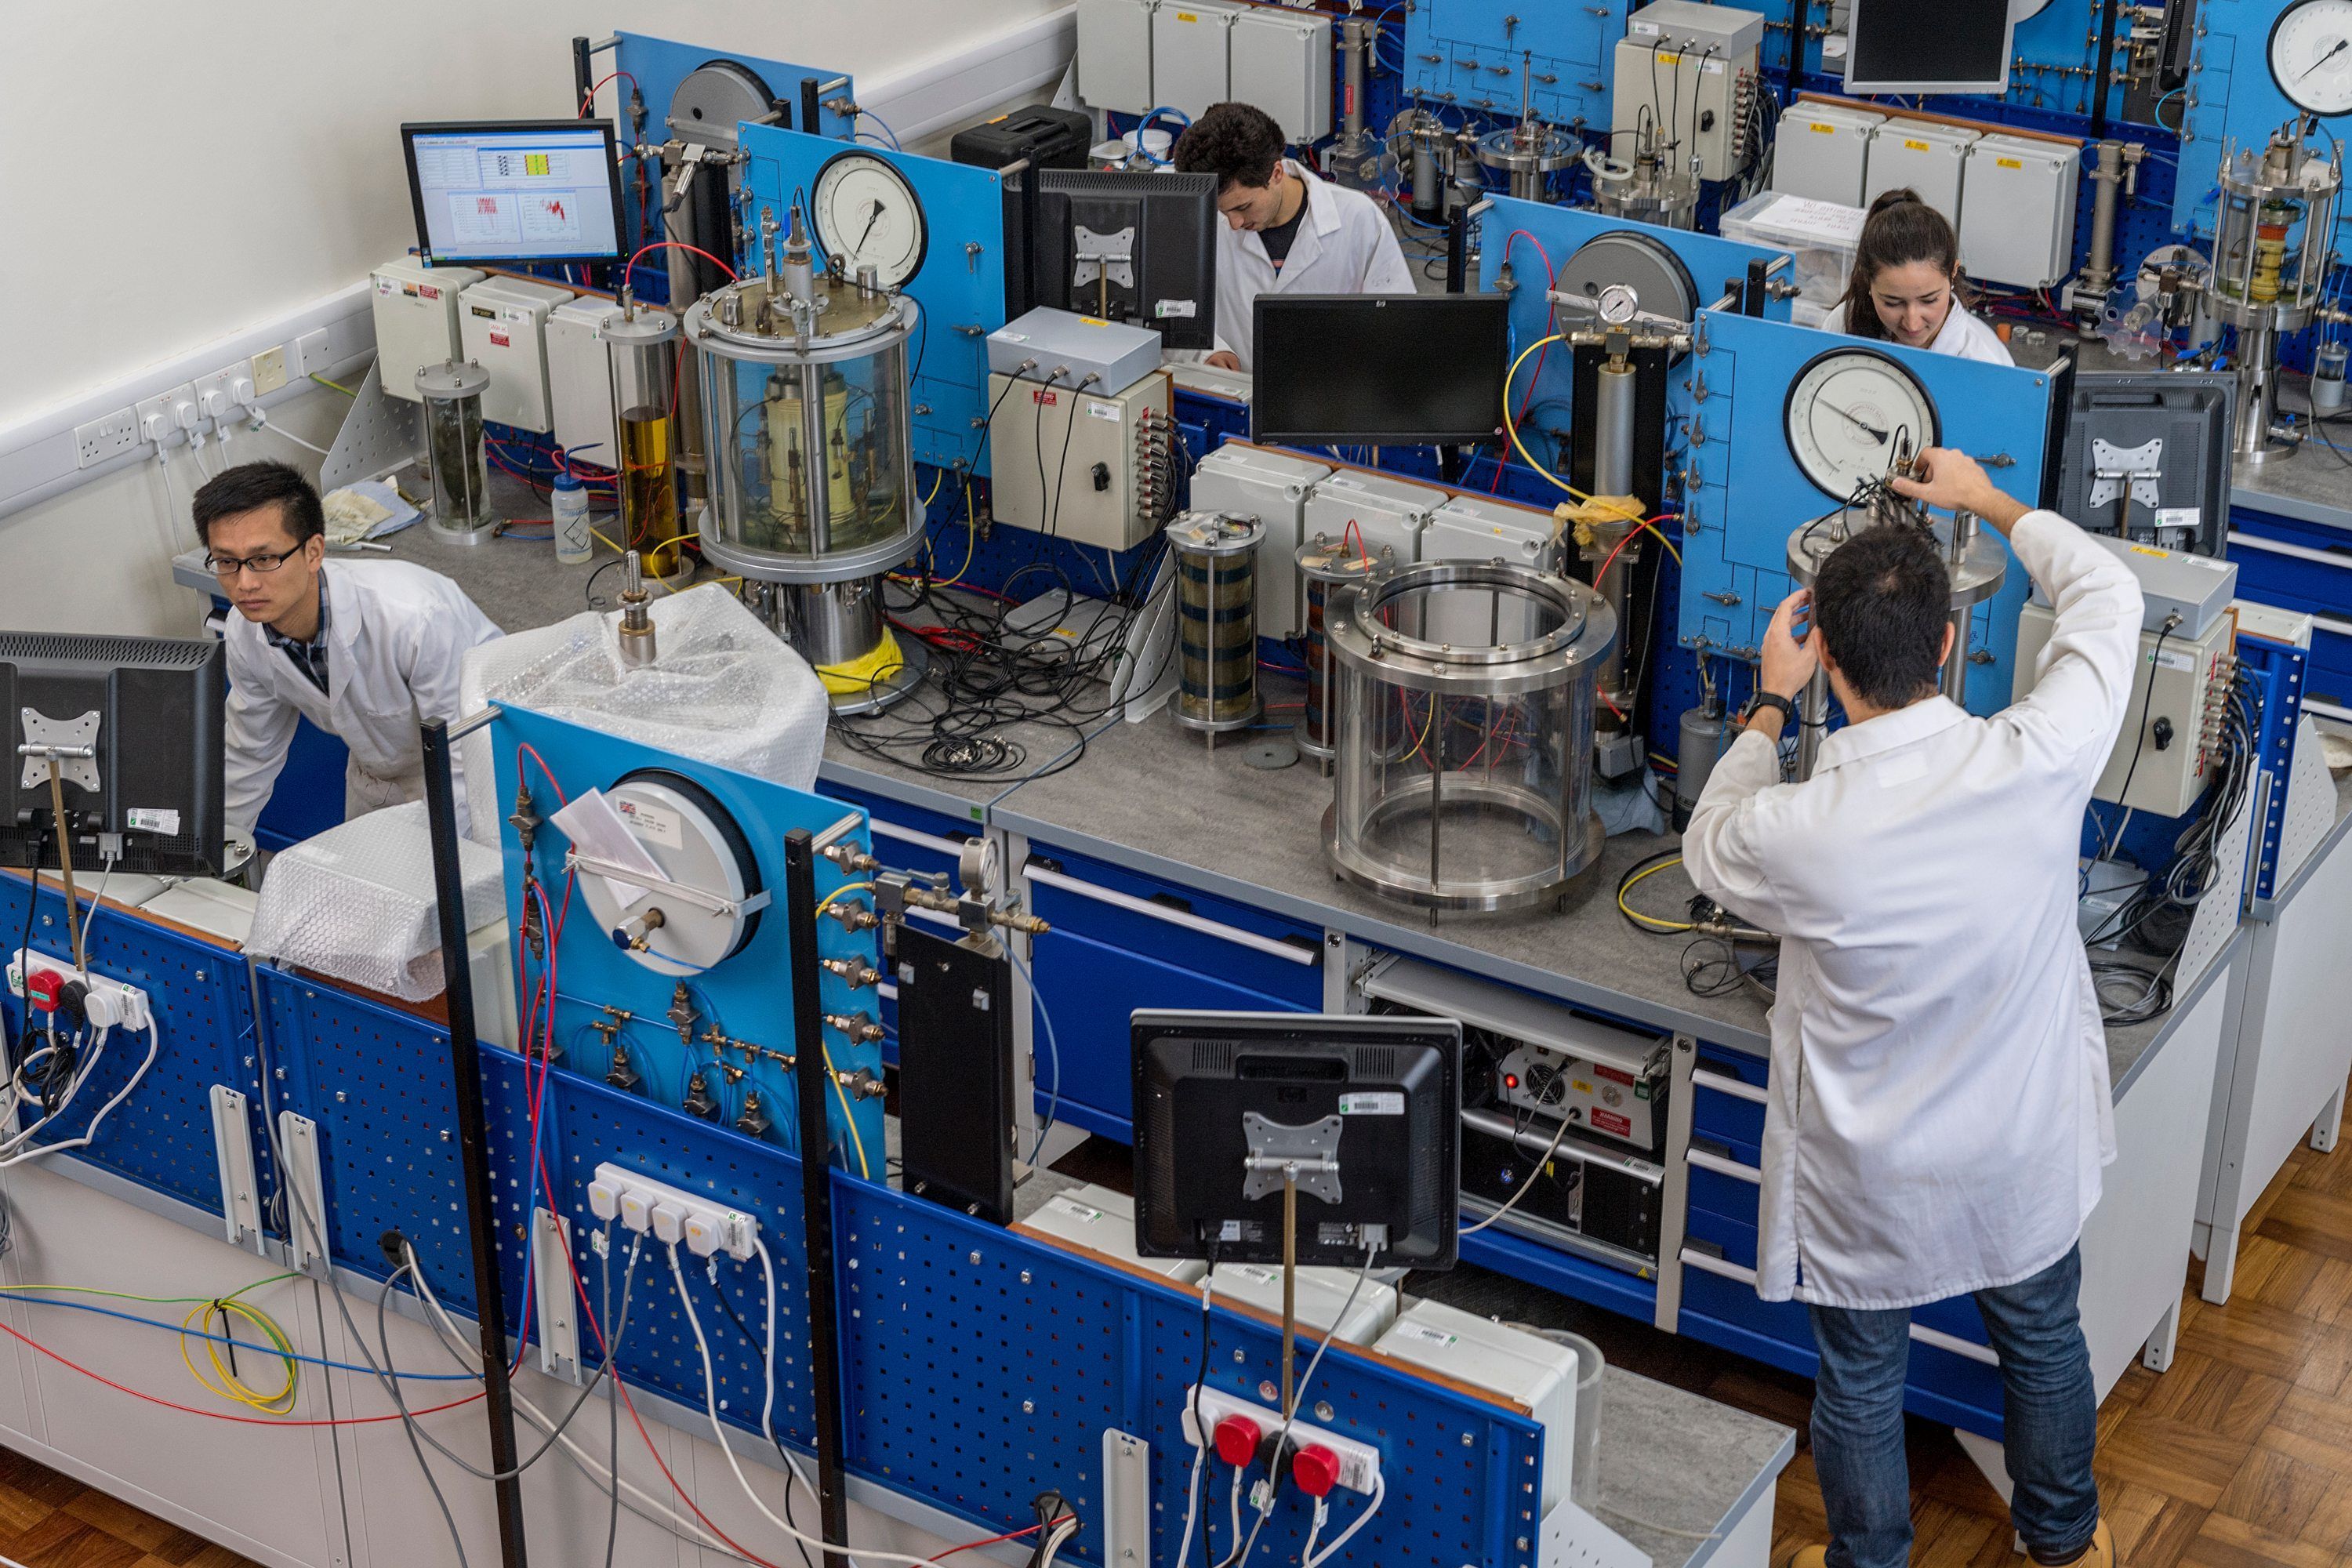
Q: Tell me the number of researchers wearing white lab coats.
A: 4